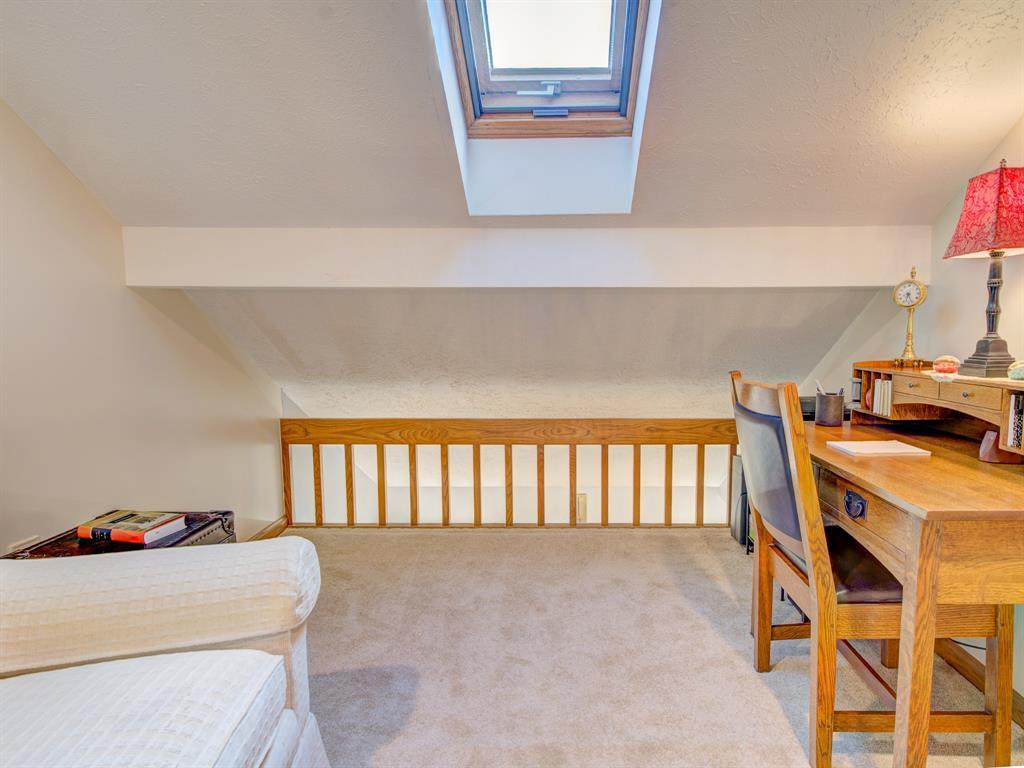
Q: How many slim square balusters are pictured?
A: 15